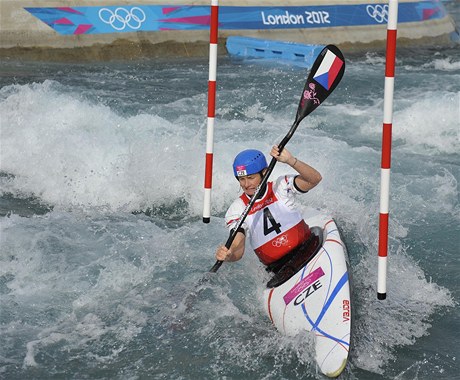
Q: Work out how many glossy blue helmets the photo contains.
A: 1